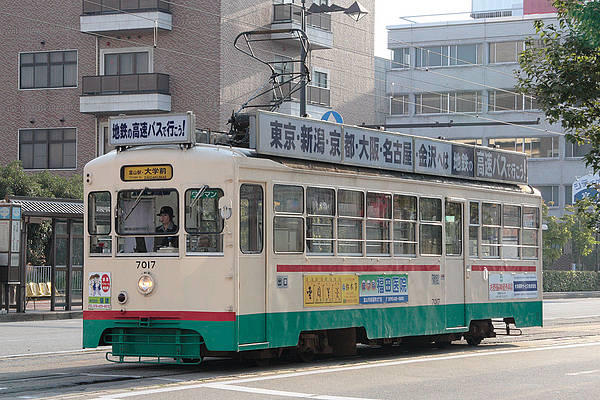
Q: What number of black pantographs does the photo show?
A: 1